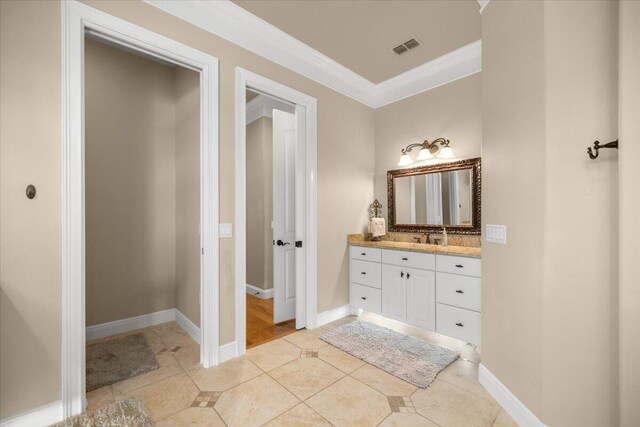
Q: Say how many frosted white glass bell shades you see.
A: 3